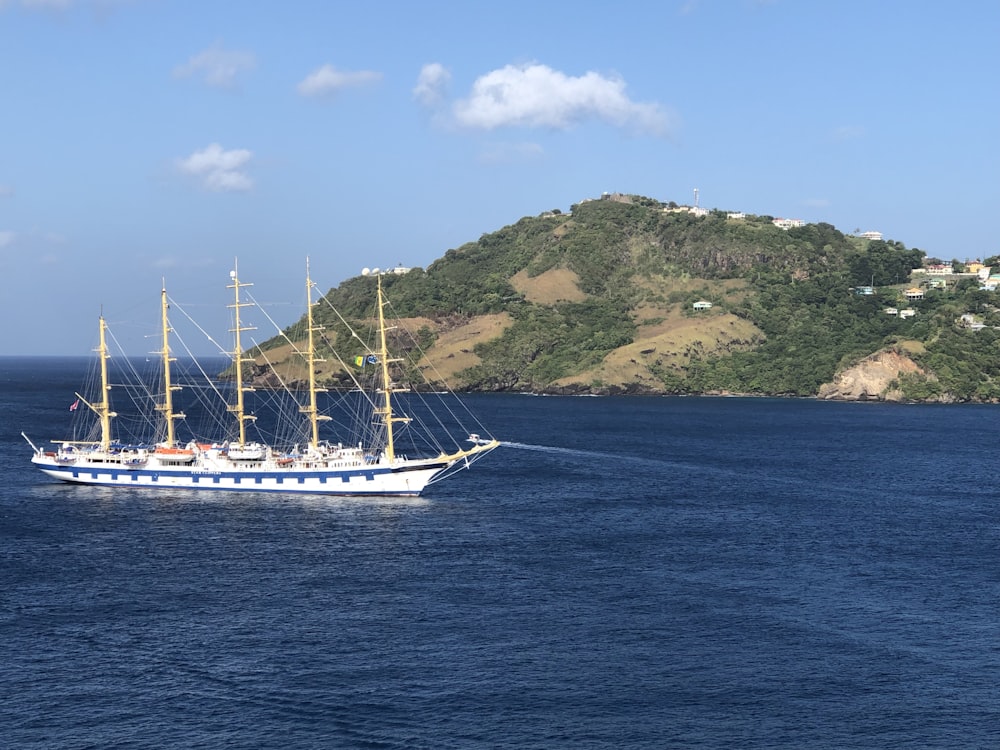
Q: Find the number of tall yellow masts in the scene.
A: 5